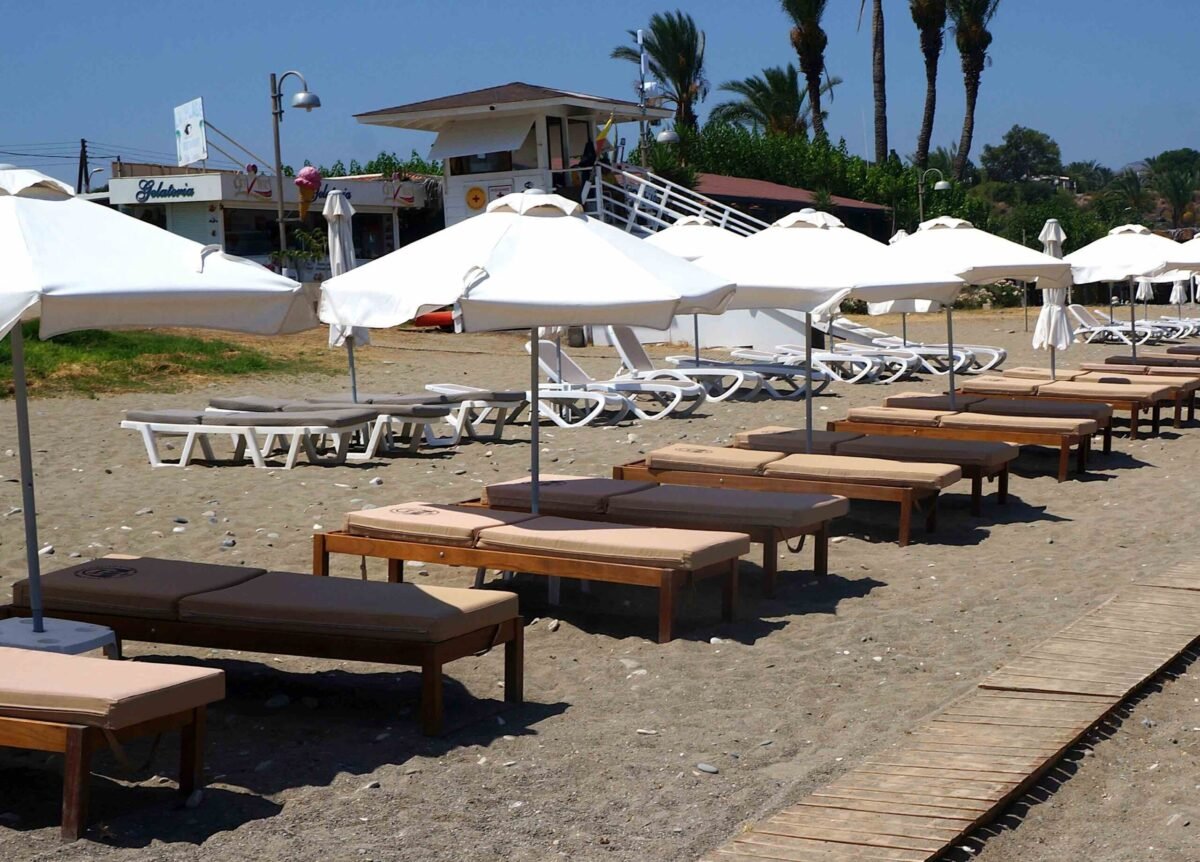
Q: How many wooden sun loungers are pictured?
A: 14